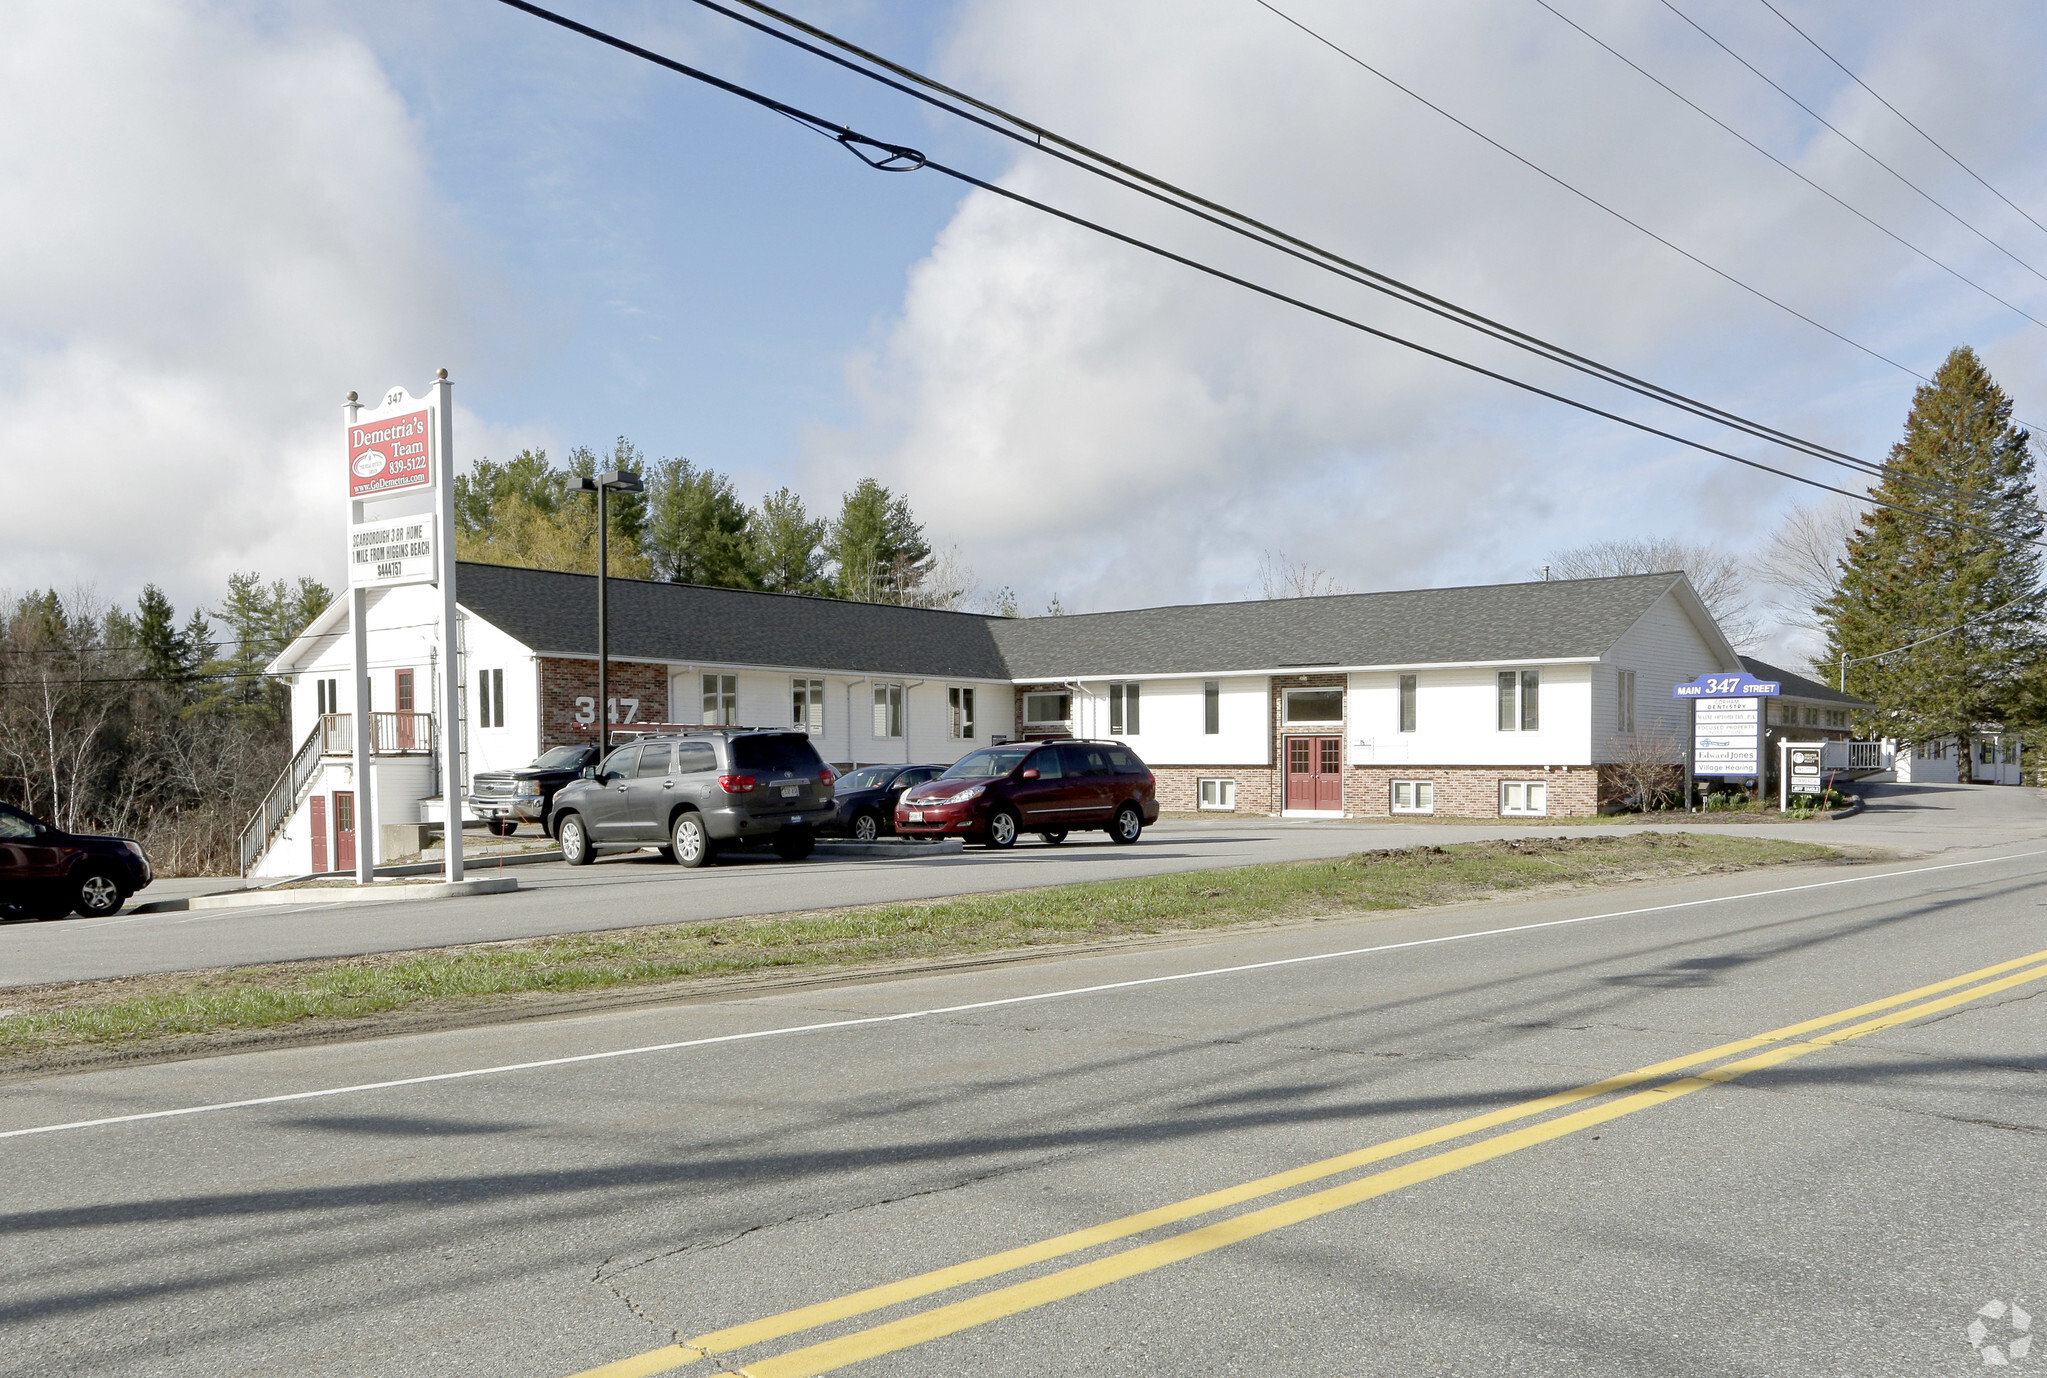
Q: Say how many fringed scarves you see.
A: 0